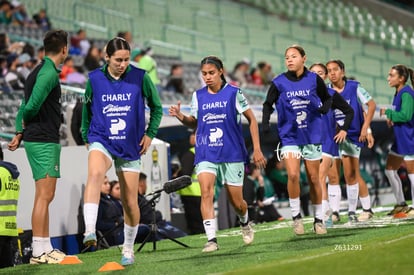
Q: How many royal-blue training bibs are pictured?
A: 6